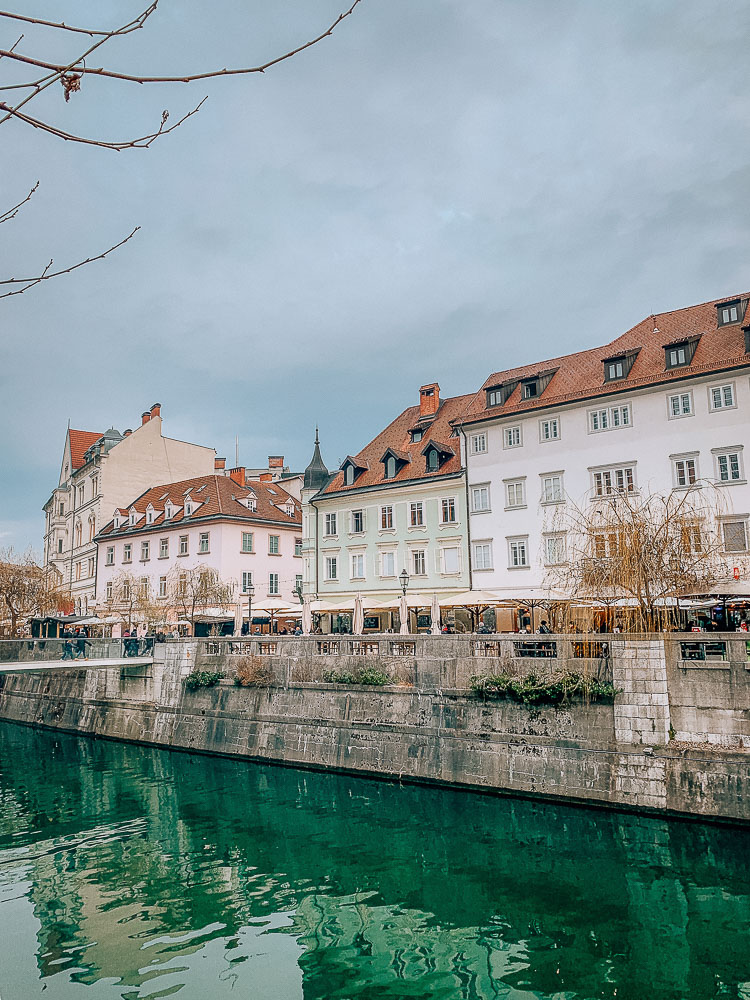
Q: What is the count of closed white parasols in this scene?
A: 5